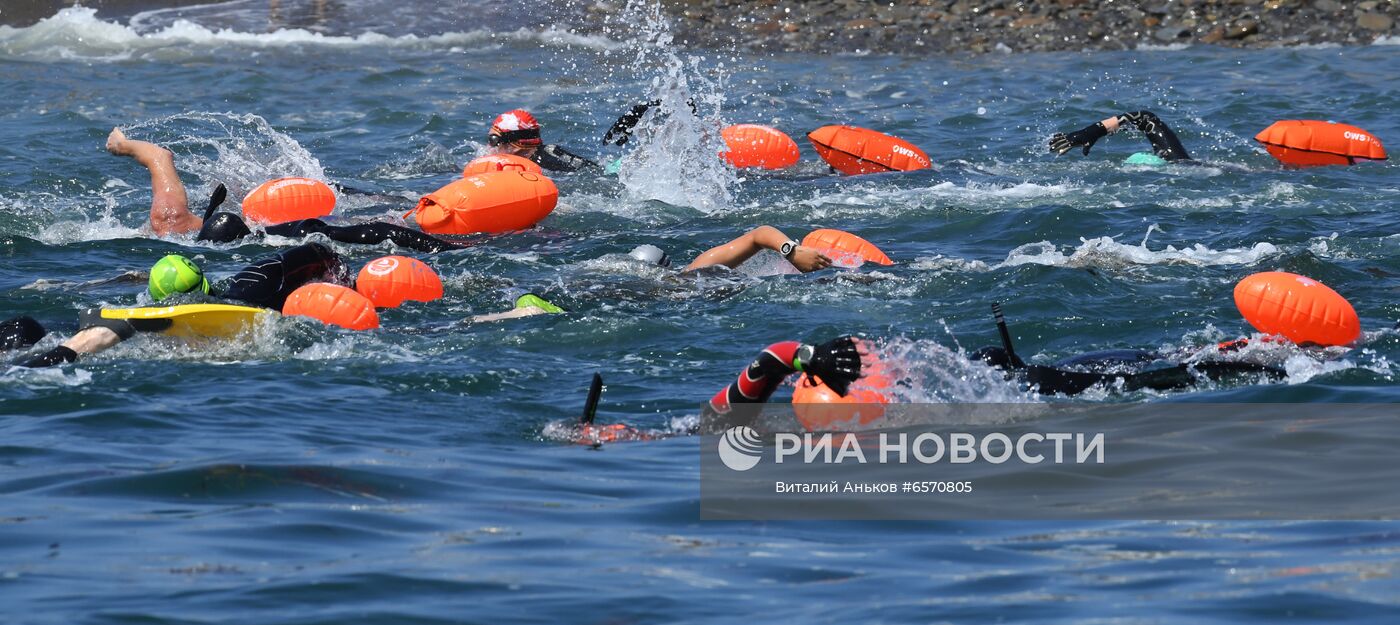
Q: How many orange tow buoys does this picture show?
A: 11